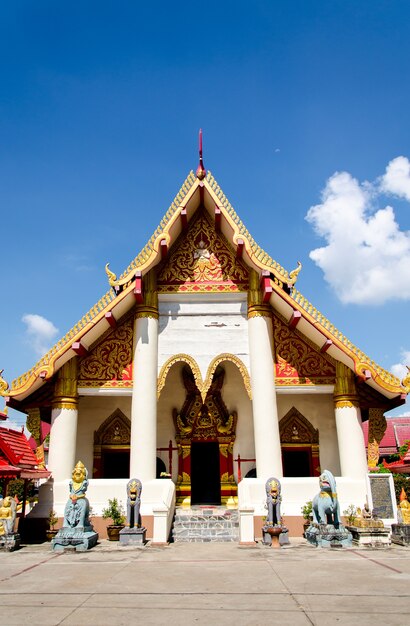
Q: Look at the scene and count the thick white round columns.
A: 4